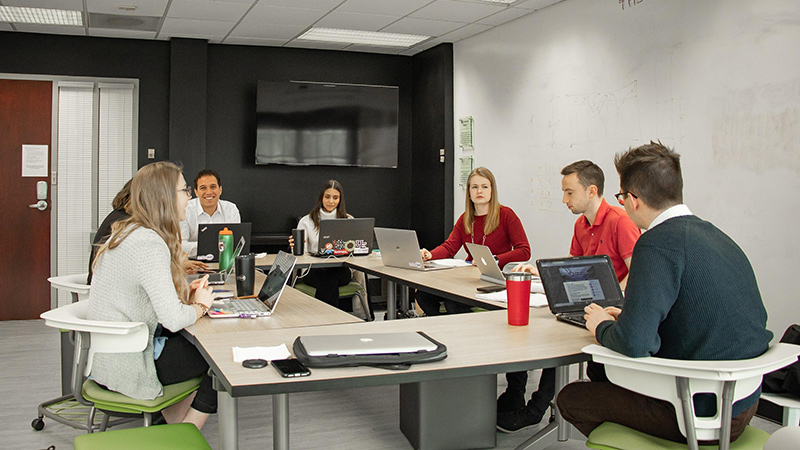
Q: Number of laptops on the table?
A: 8